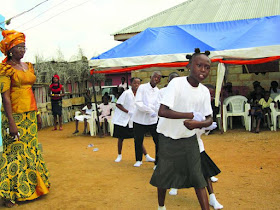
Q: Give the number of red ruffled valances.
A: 1